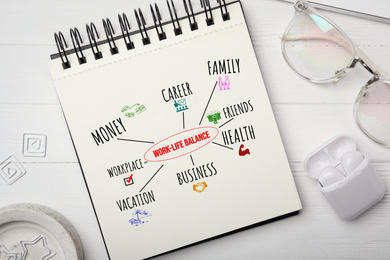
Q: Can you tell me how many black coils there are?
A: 11